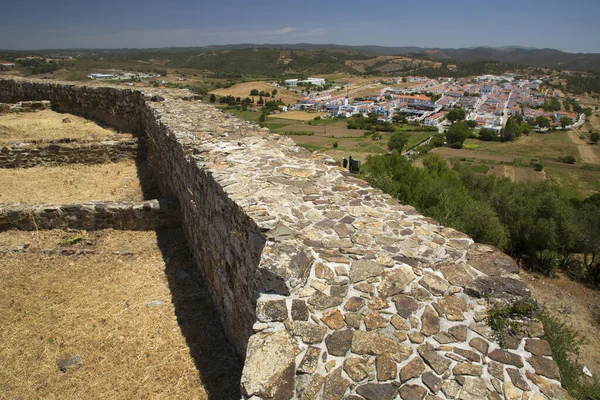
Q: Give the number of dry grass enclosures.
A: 3